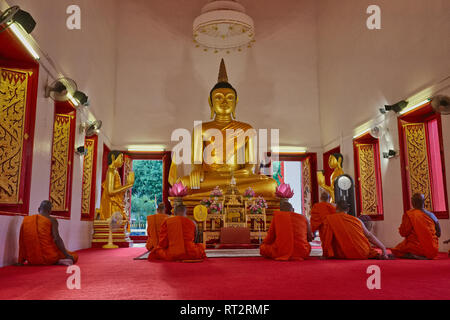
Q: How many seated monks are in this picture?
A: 7